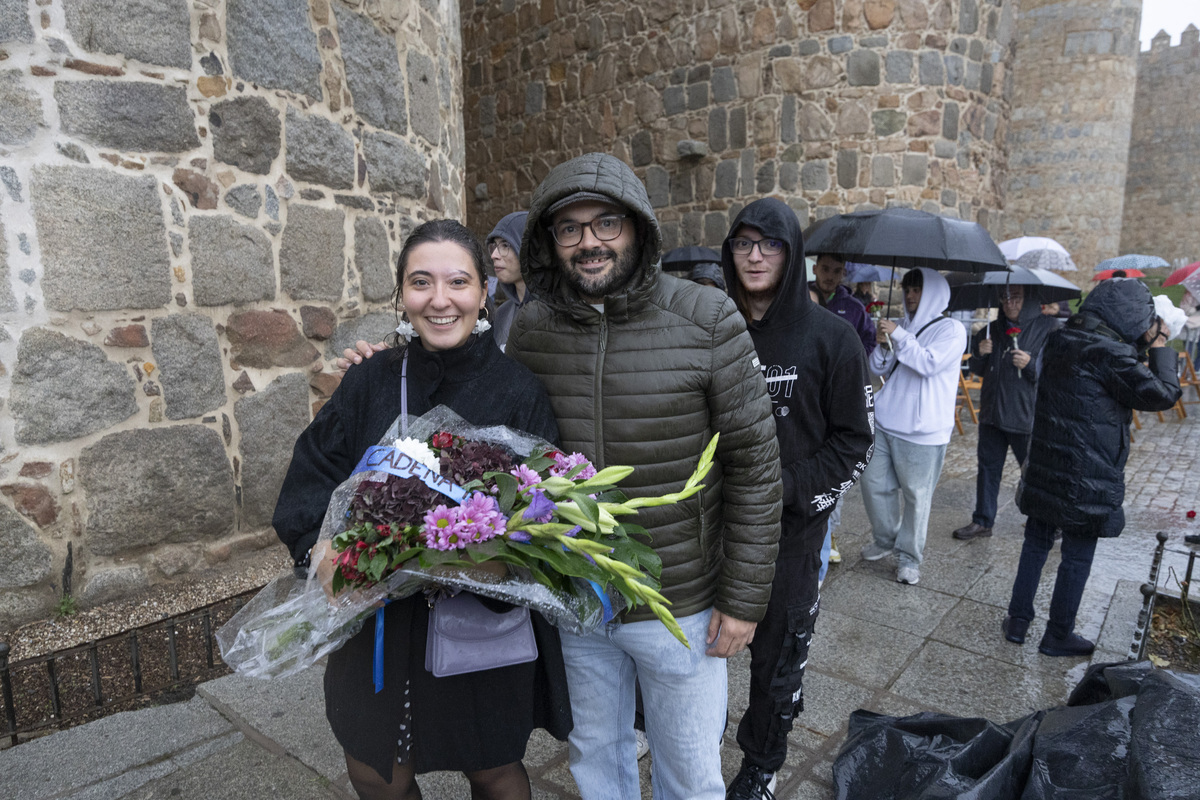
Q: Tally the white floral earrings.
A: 2